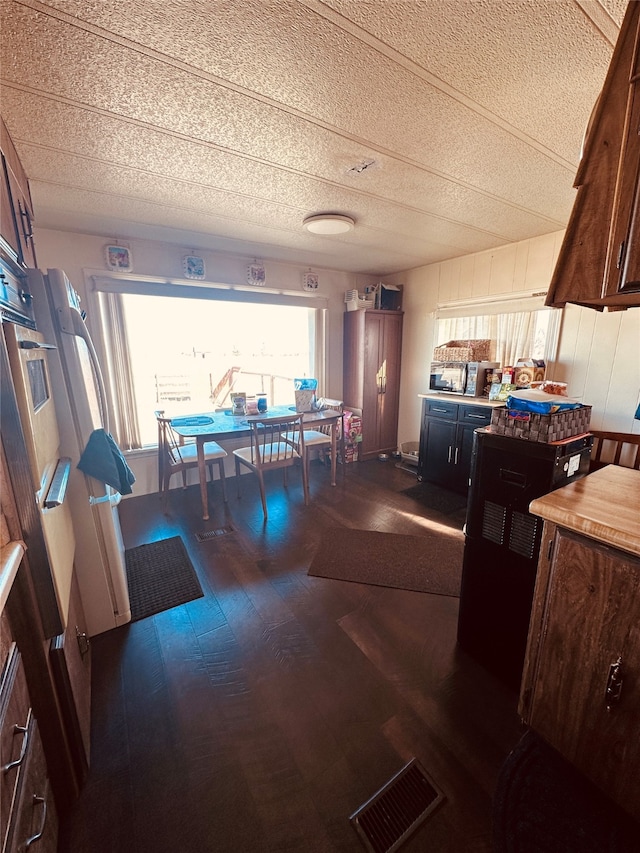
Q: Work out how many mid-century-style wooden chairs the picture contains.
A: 3